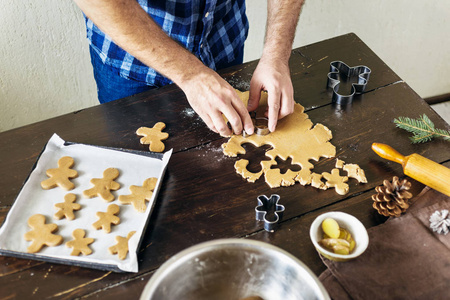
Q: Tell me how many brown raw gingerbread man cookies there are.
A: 10